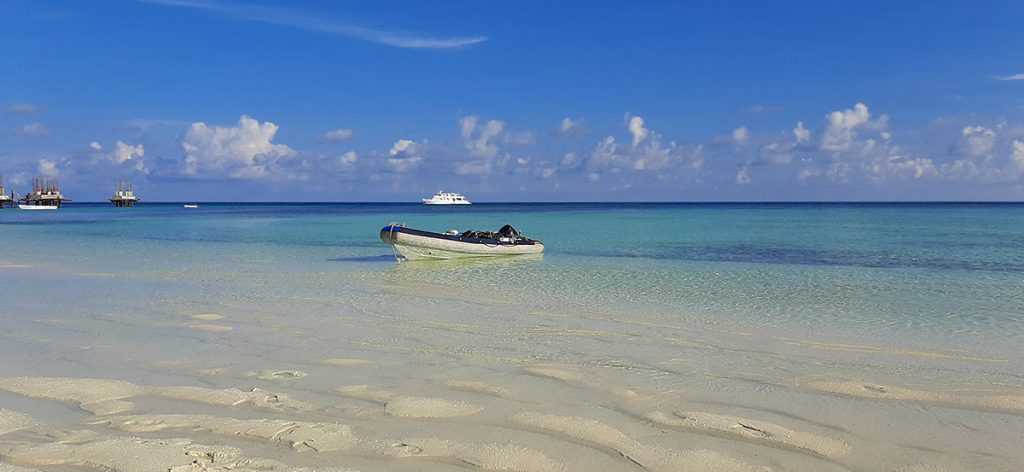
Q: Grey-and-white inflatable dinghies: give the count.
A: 1